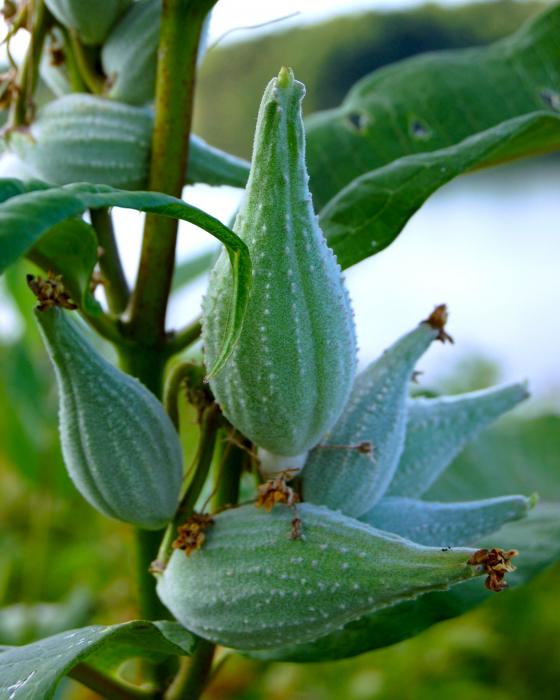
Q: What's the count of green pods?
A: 9